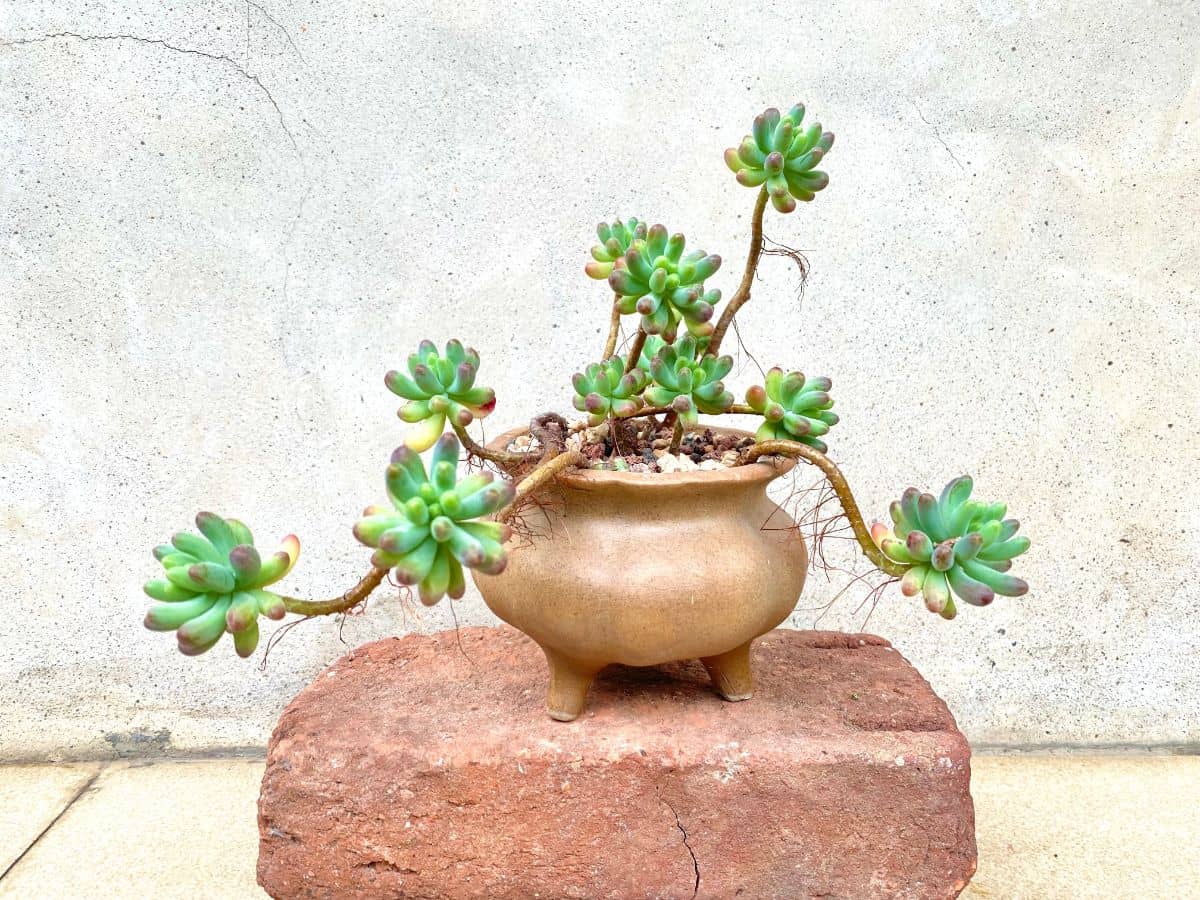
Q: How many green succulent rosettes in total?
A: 10